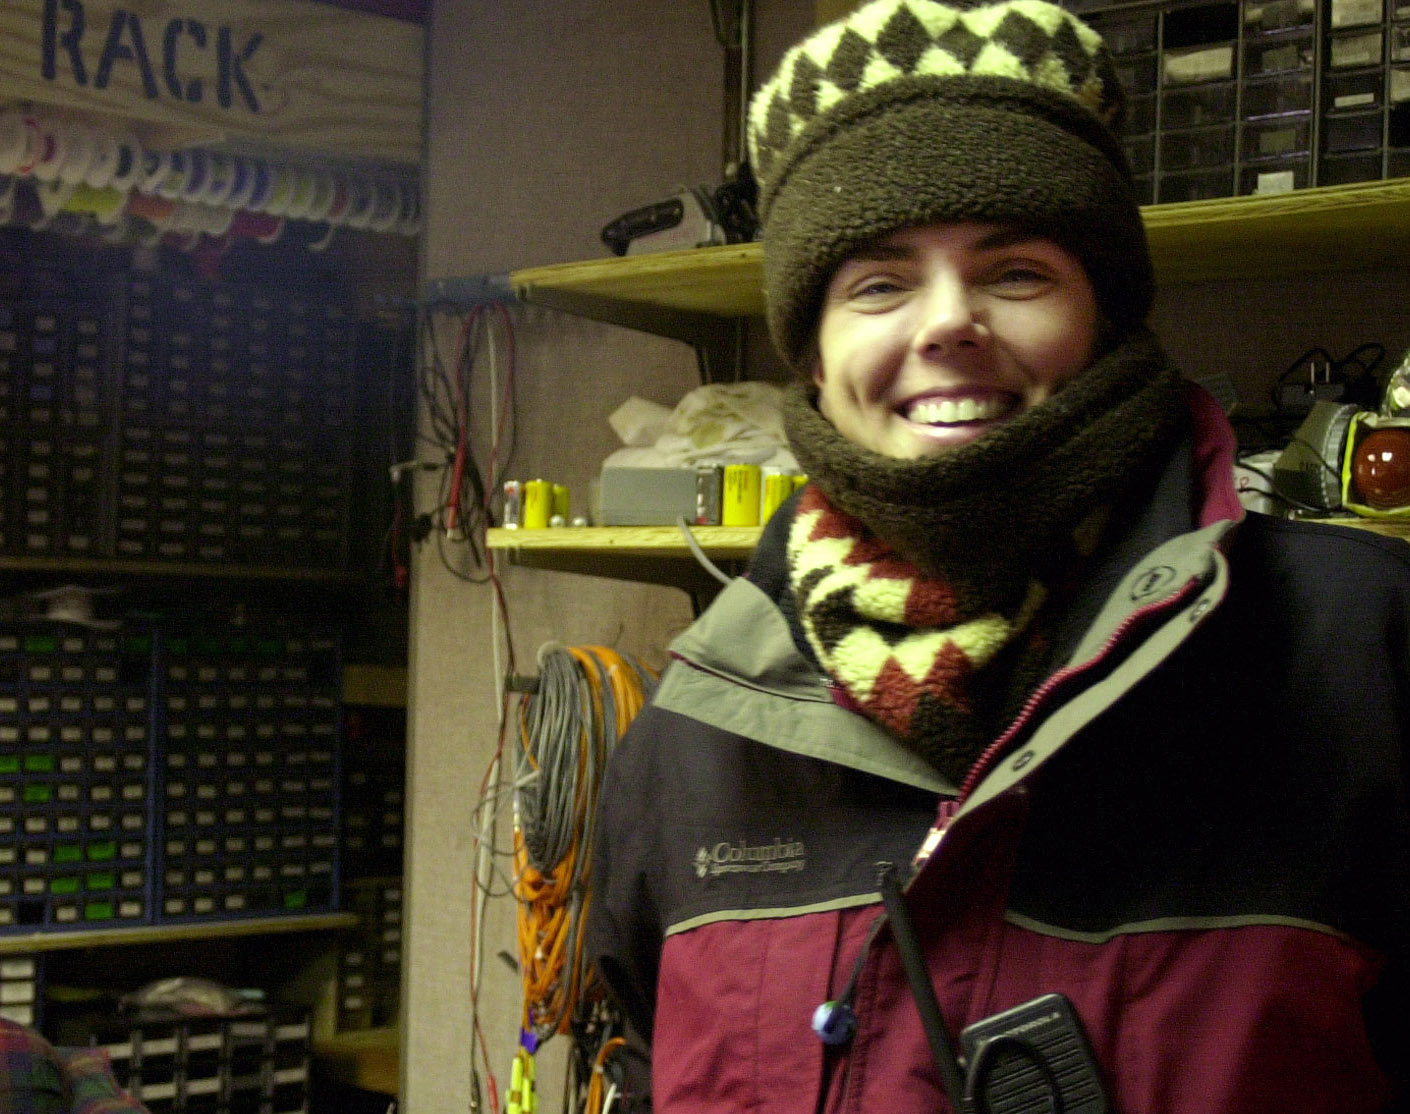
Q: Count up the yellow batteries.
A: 5